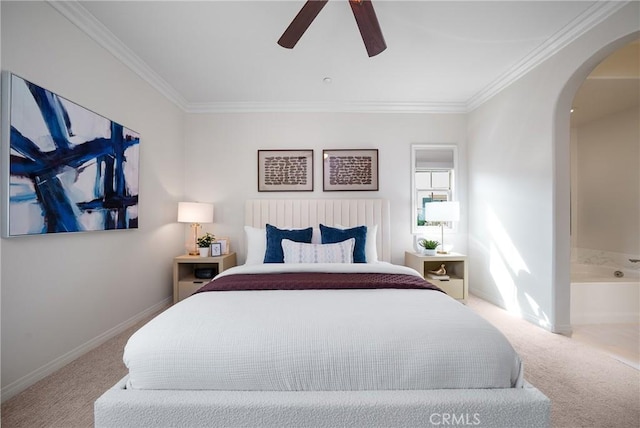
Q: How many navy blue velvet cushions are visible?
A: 2